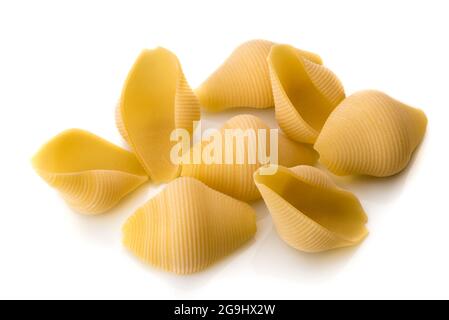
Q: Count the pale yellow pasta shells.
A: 8